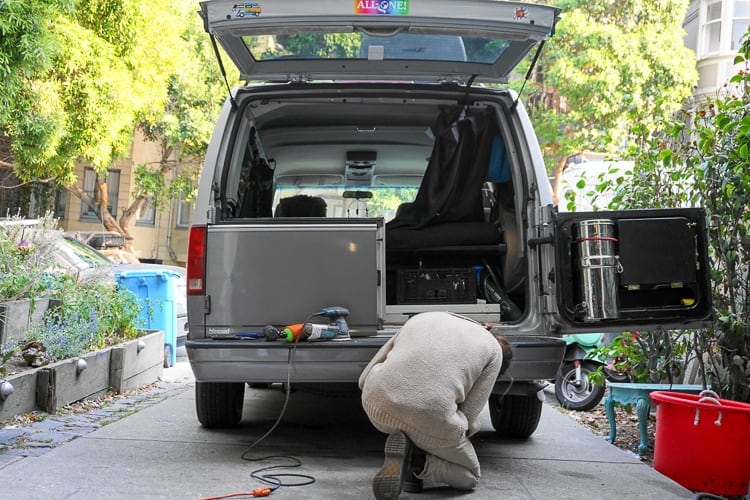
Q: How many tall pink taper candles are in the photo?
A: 0